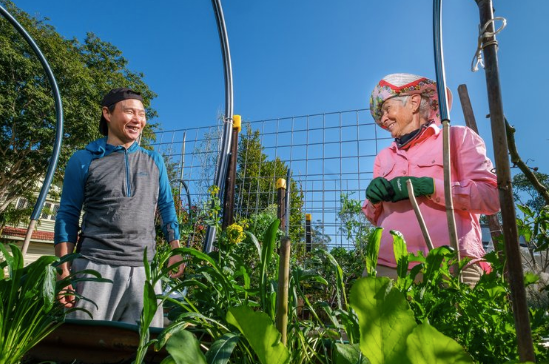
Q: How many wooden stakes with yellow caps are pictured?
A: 3